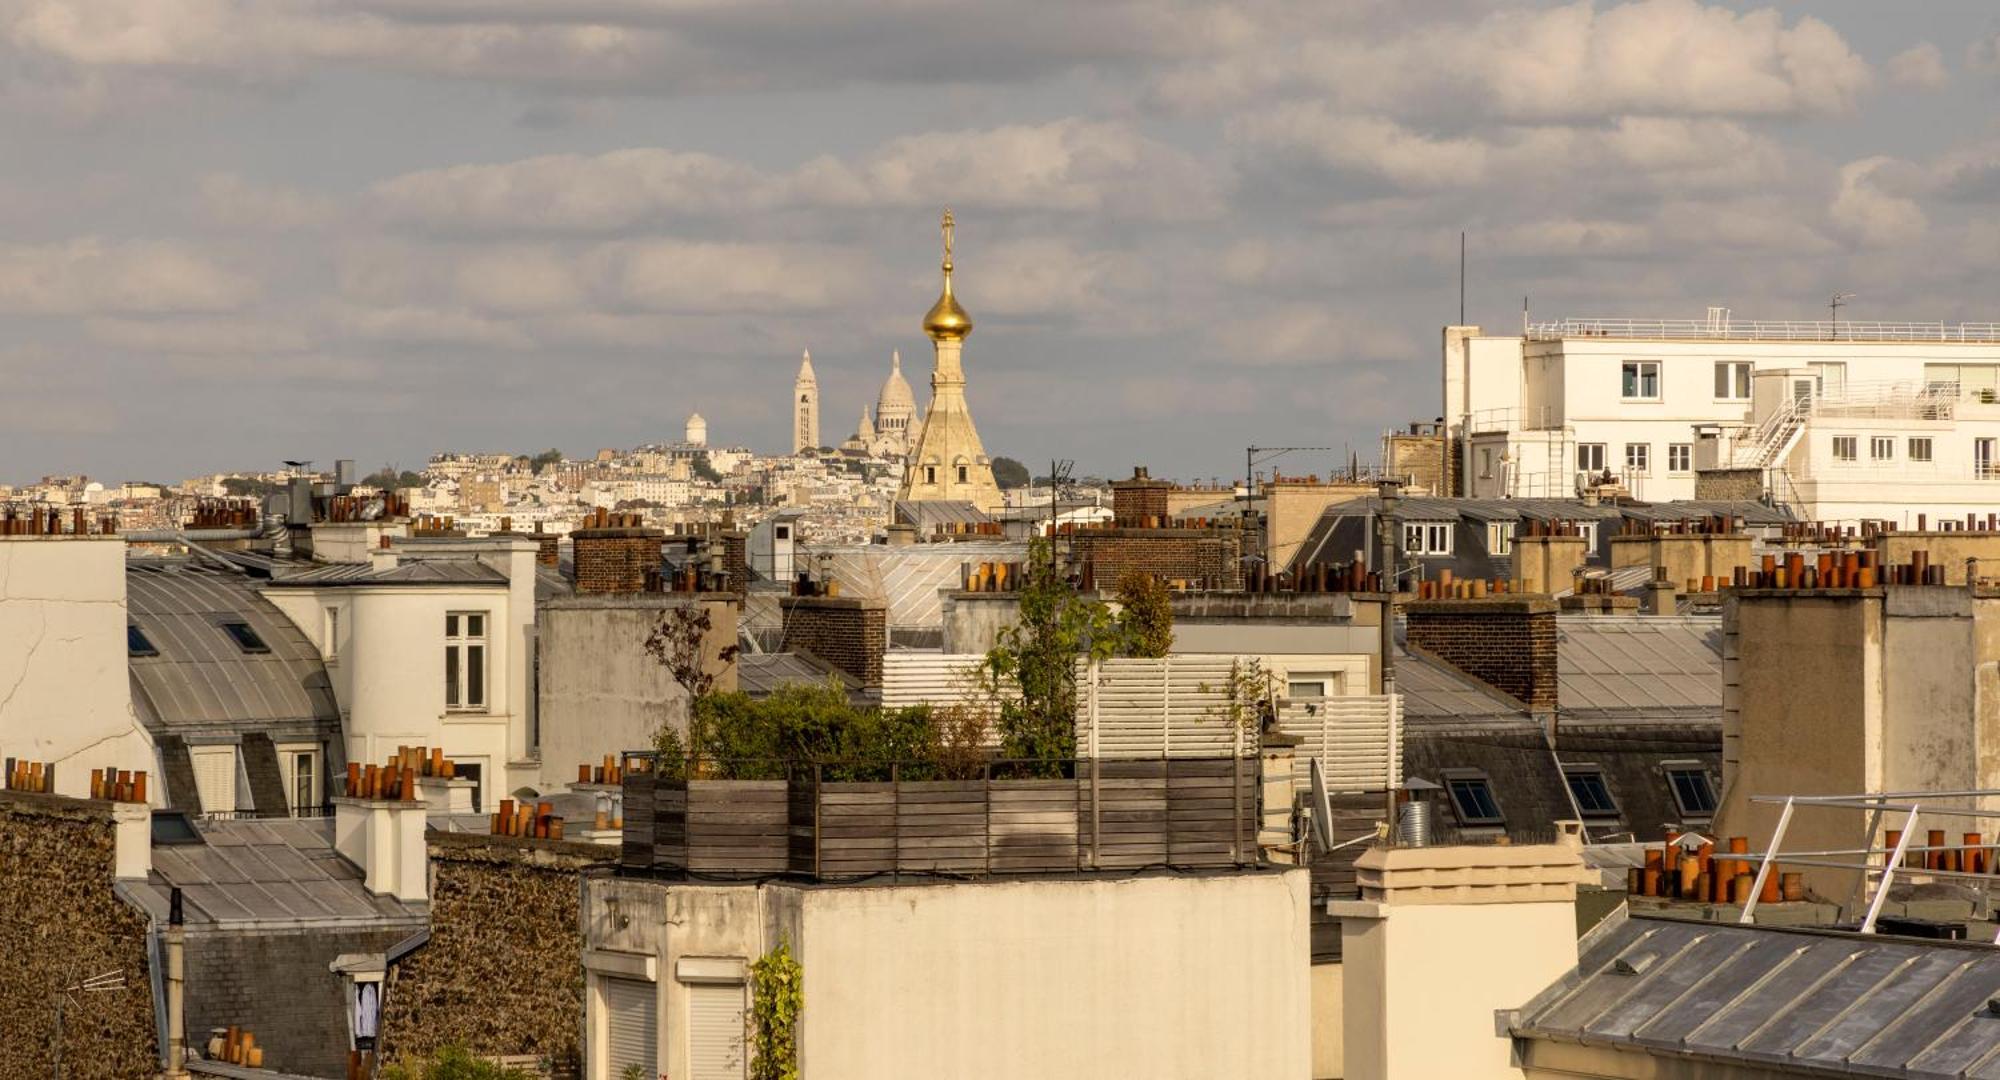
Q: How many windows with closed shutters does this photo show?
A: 3